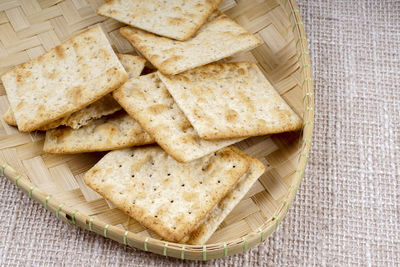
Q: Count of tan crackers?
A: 9